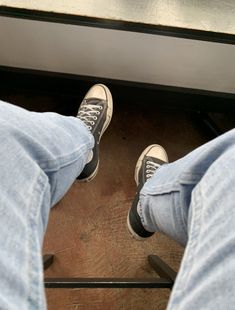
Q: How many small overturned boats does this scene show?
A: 0